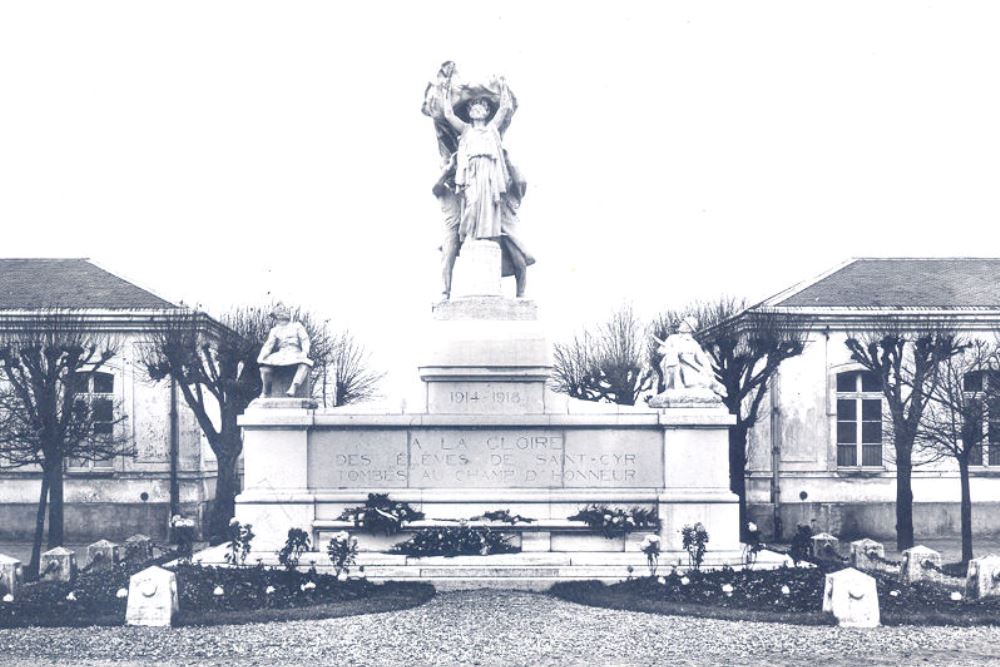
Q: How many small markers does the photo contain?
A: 10